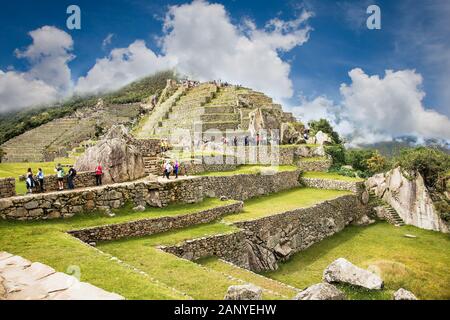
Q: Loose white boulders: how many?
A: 4